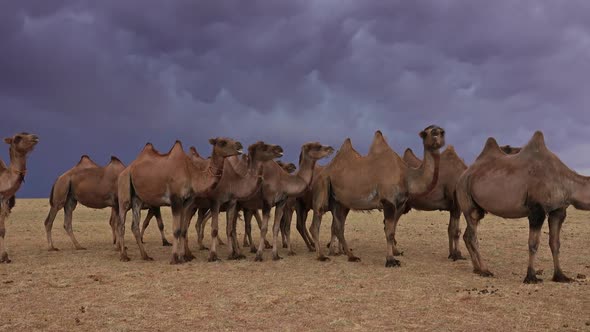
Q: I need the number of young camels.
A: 0